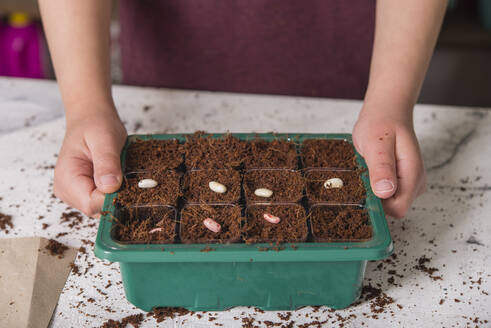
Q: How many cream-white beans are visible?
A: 4